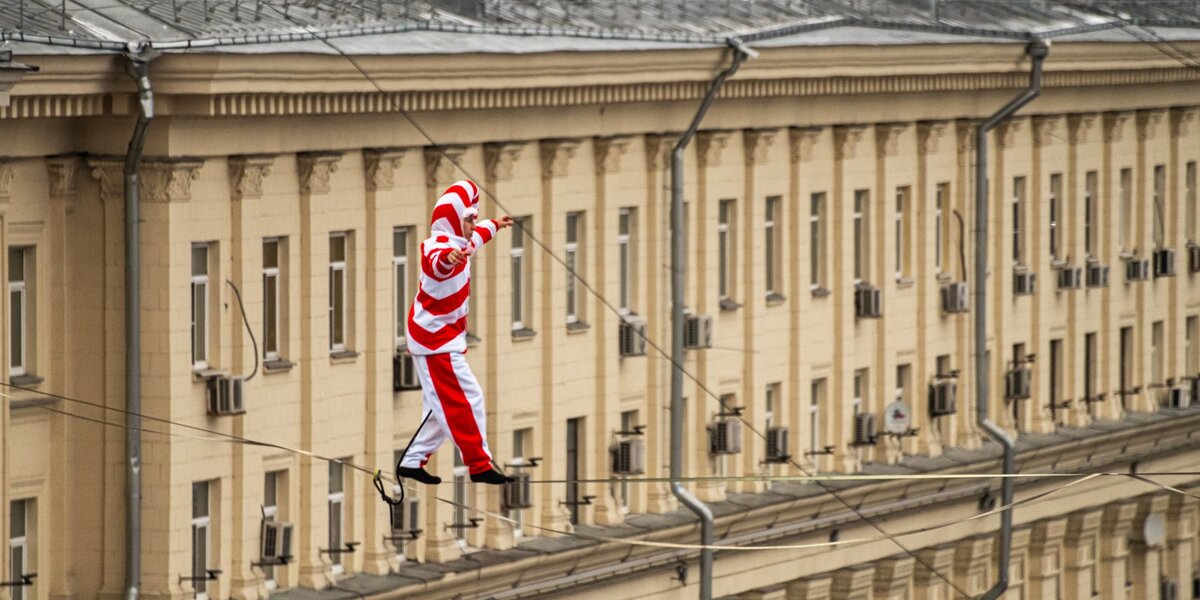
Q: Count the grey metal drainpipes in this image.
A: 3